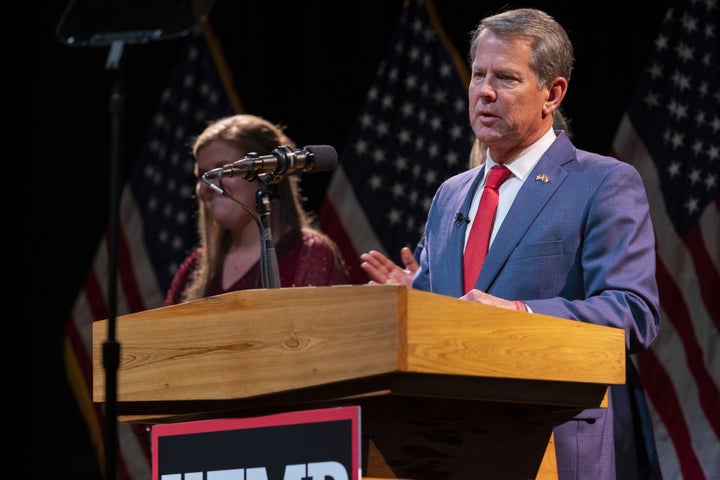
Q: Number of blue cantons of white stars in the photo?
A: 3